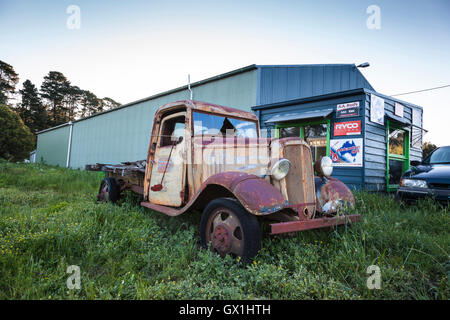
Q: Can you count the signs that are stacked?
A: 3